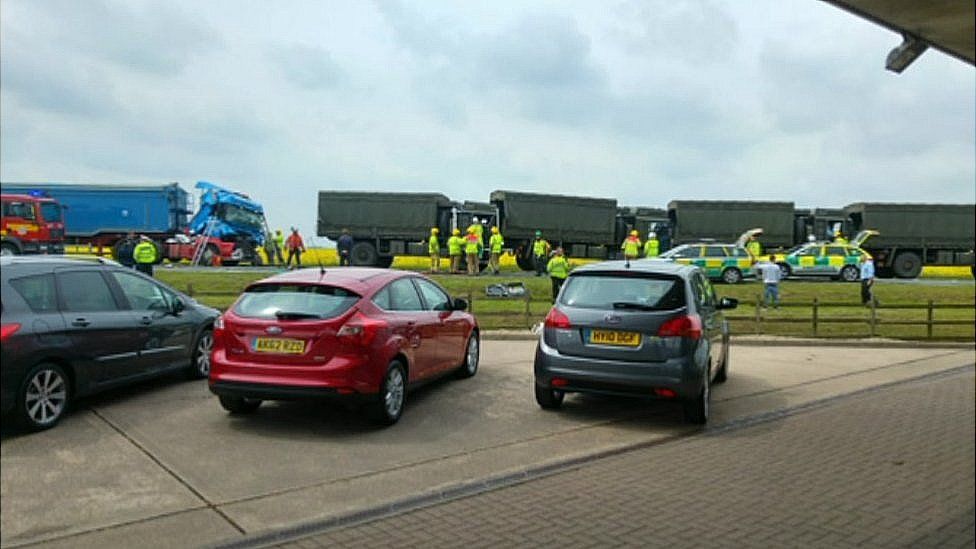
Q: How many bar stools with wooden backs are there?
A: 0